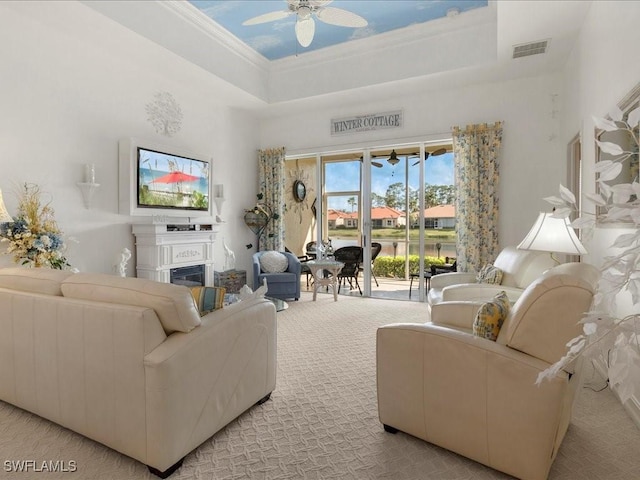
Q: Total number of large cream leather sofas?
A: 1